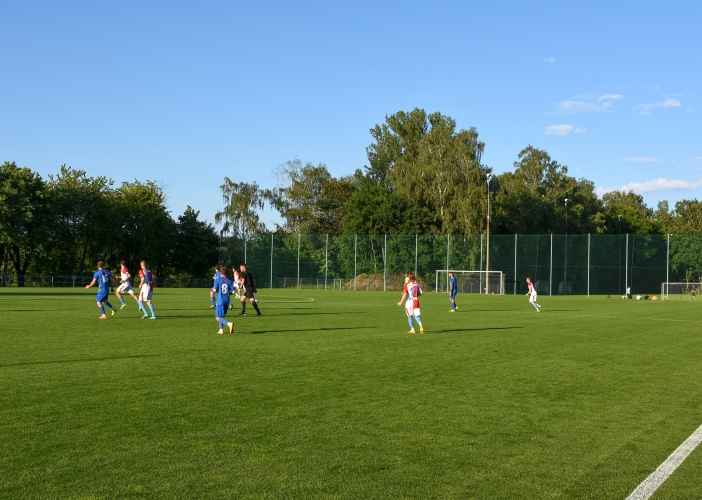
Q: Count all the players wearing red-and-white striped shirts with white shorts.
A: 5